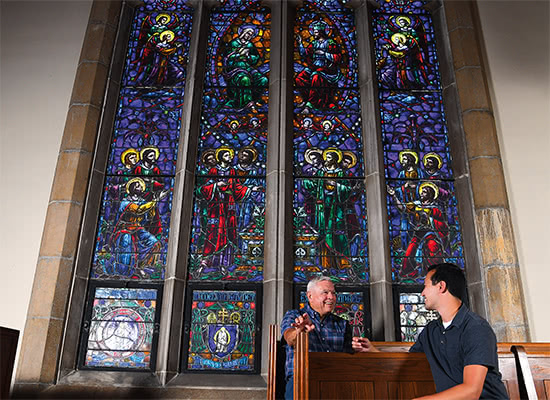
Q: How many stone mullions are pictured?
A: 3